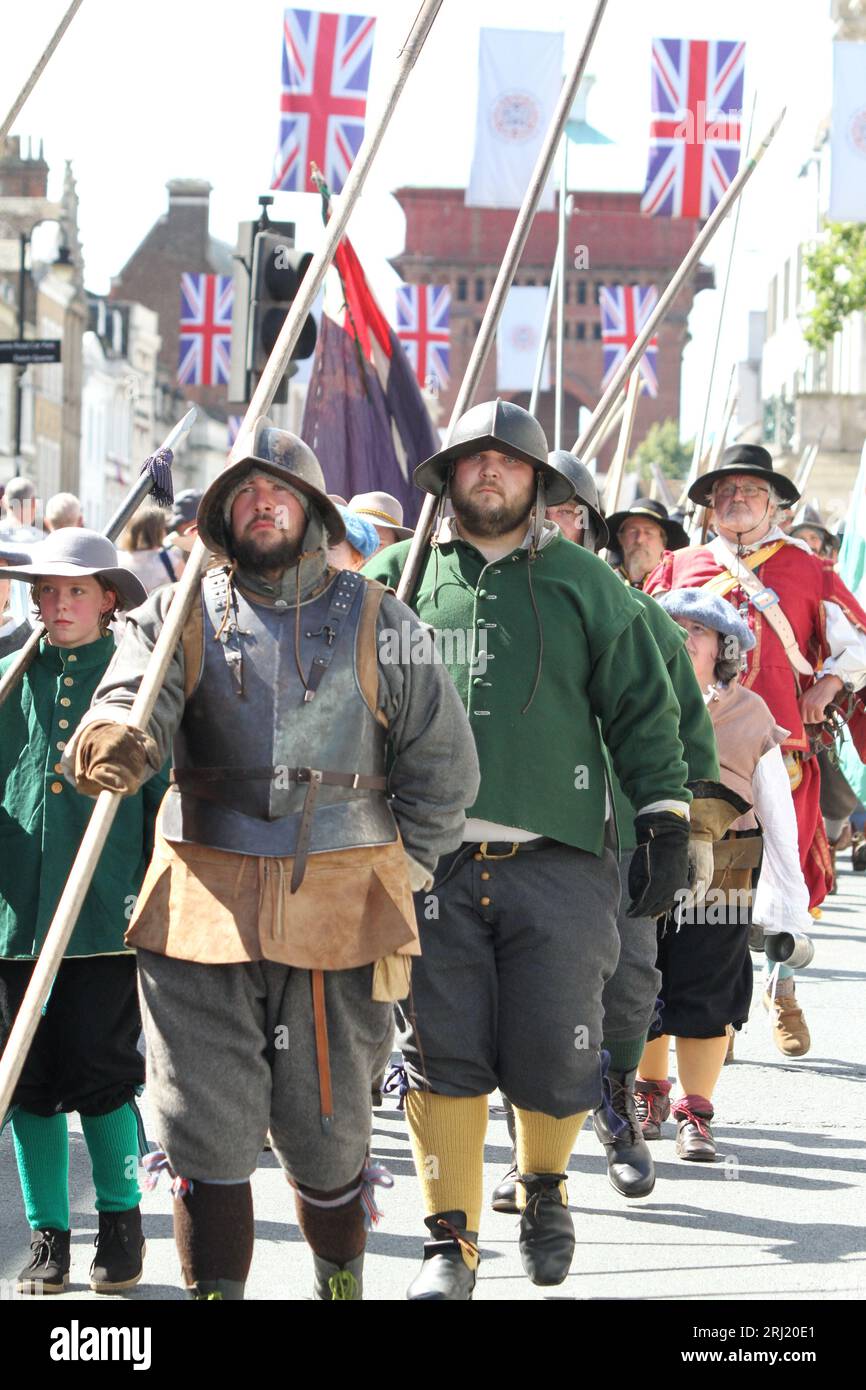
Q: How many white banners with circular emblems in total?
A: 3